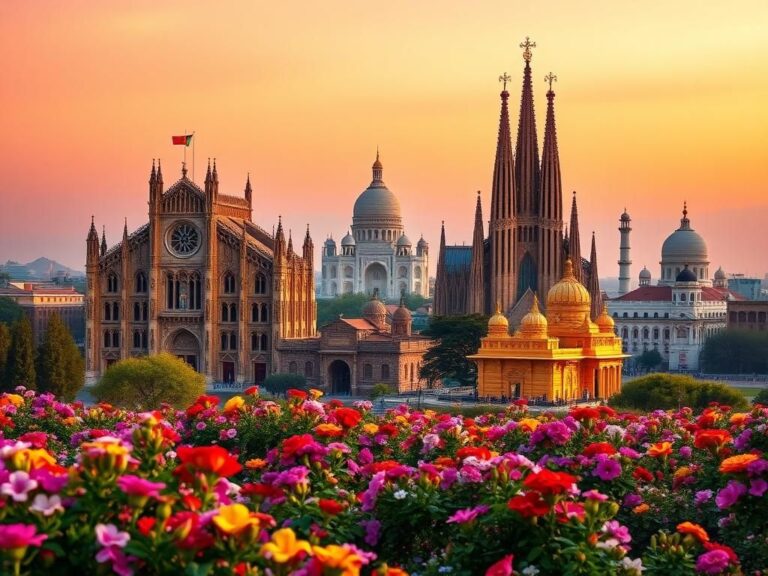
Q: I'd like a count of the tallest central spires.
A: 3